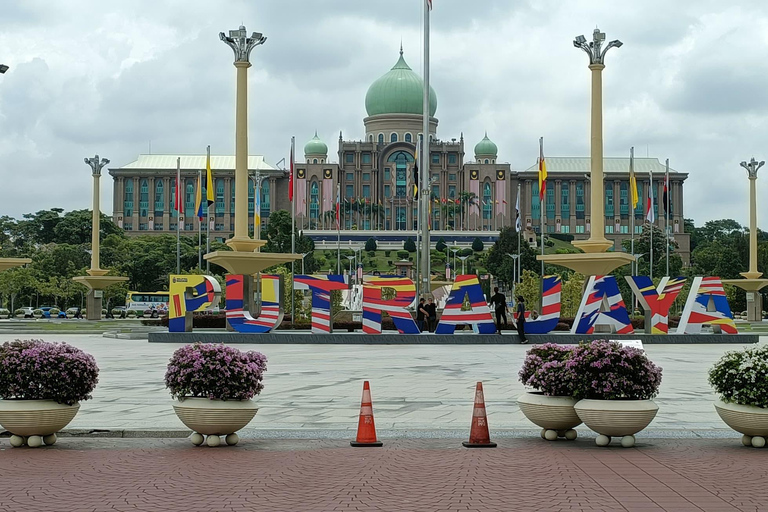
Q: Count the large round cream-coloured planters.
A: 5